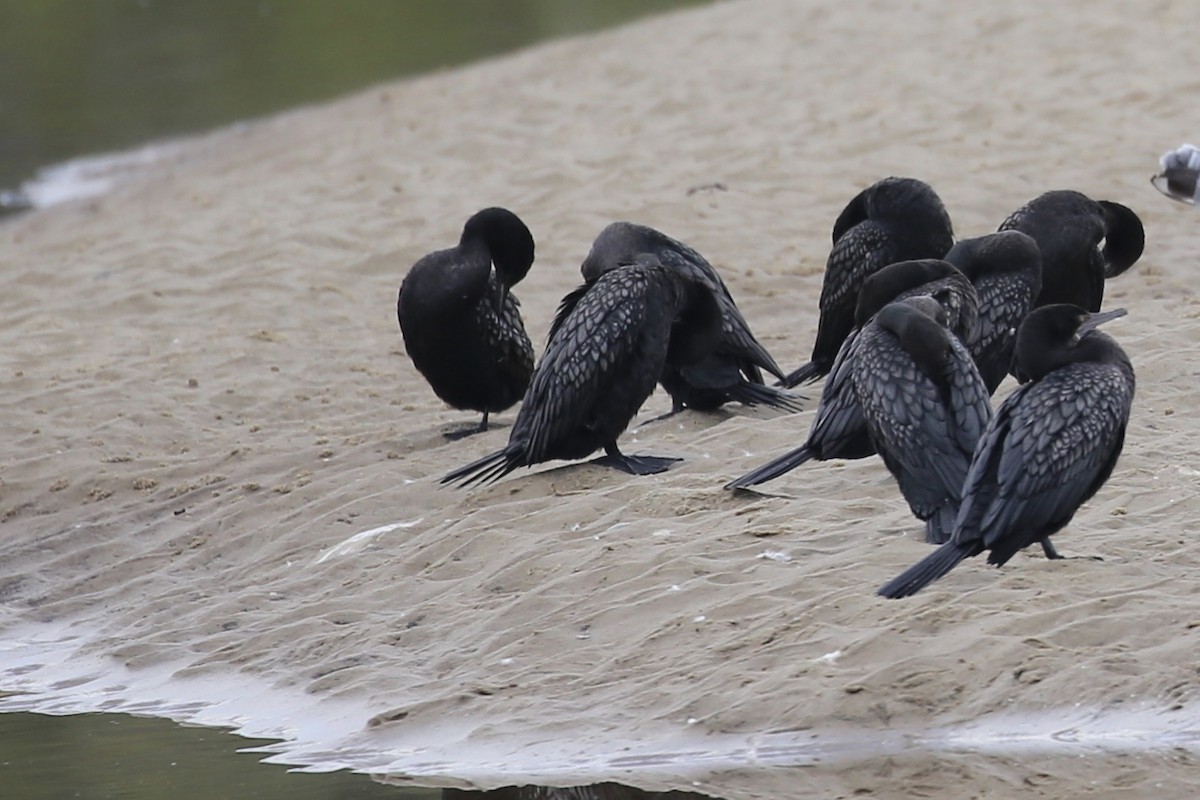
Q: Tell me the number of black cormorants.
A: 9